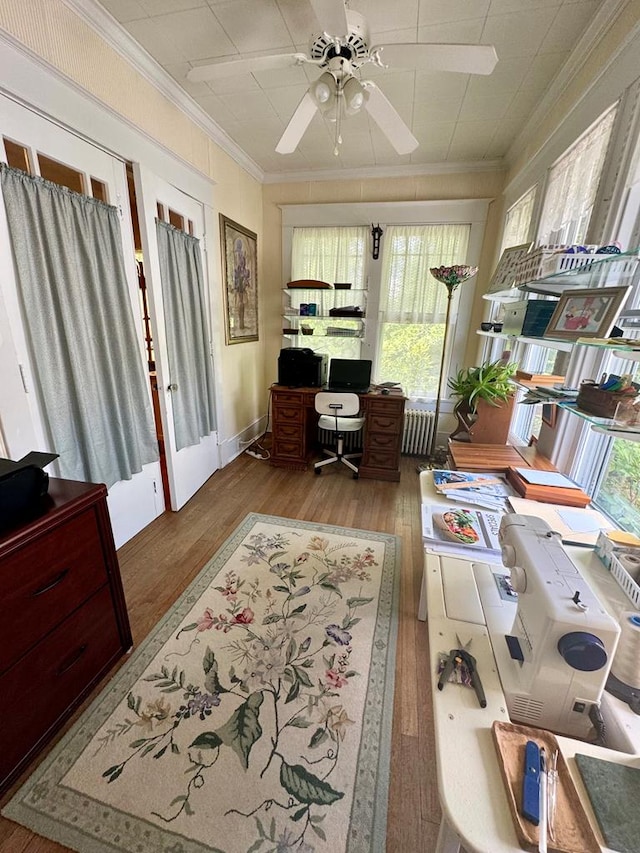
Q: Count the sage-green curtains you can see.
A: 2